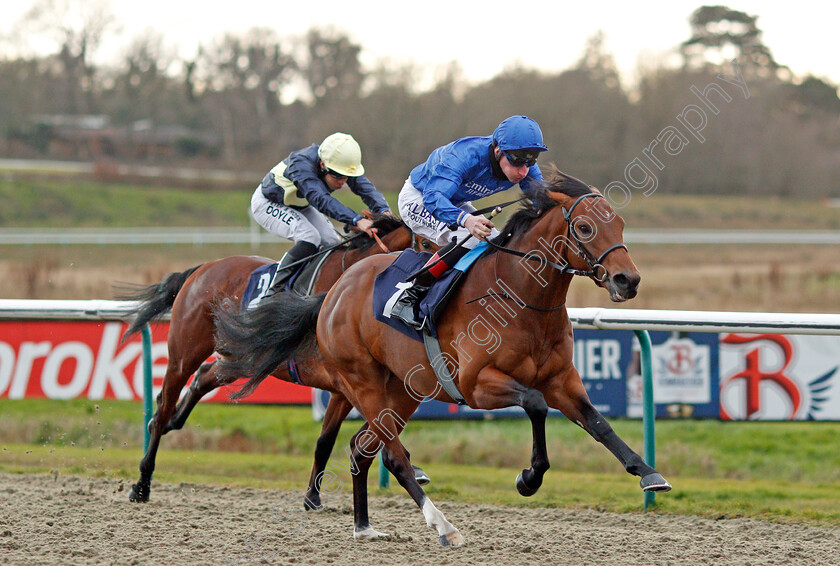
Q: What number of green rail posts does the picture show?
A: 3